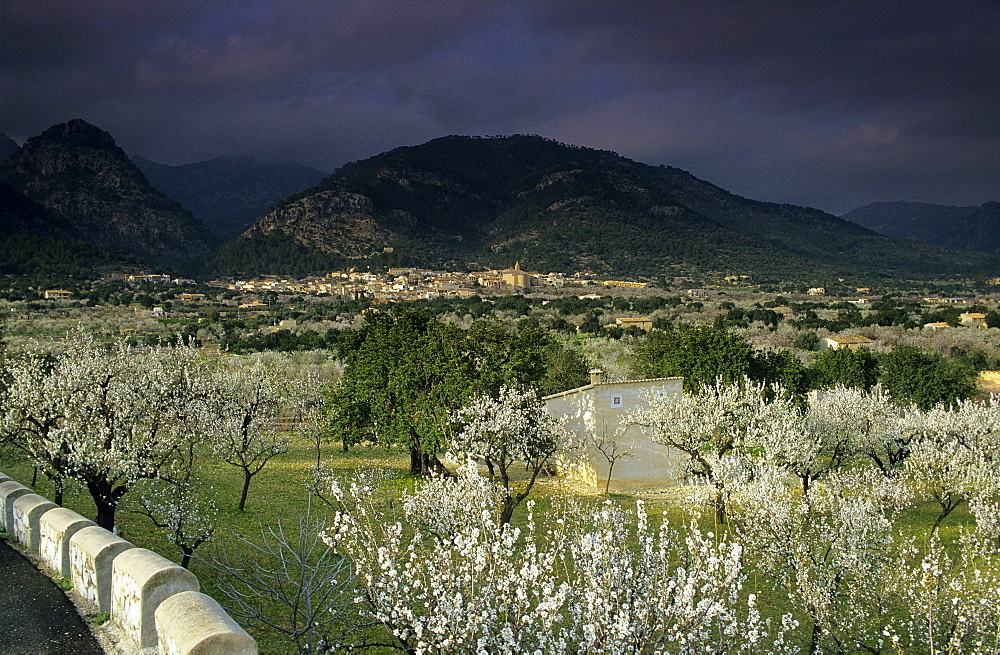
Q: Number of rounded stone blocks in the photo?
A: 7